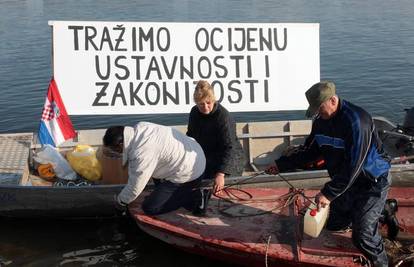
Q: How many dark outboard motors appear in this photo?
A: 1